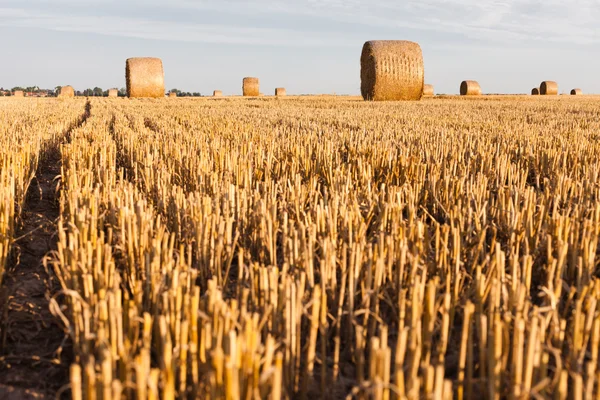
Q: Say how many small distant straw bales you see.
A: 12